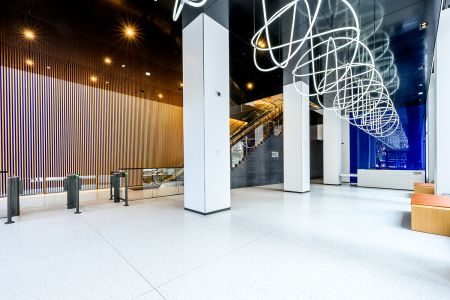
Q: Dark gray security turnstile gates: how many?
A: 3